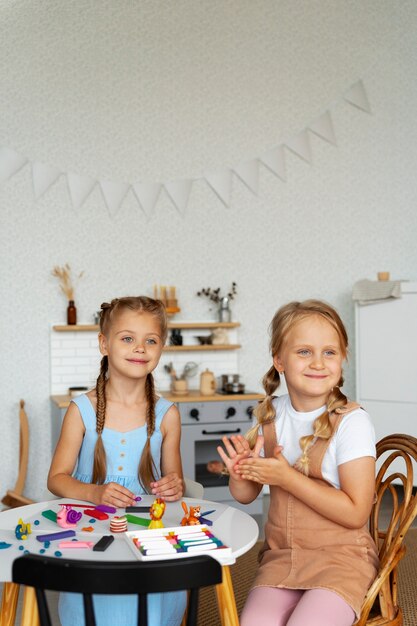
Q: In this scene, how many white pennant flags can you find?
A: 12